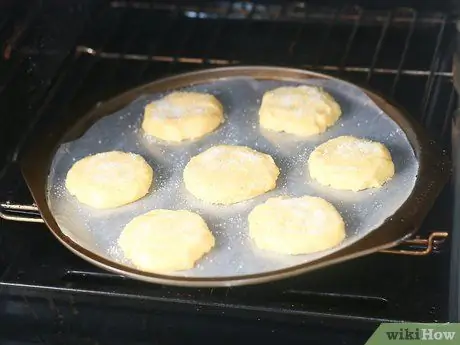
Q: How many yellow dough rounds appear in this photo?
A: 7